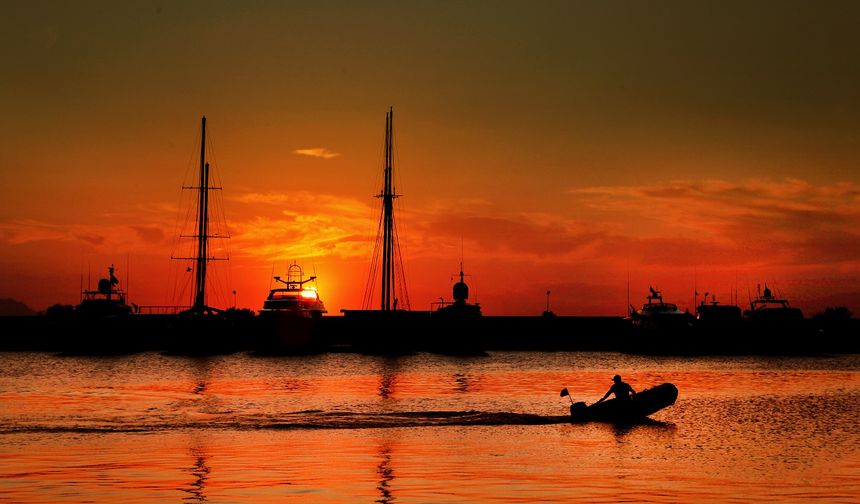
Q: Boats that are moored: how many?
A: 8